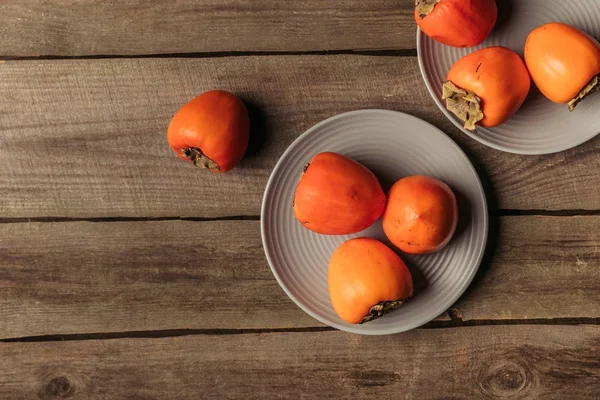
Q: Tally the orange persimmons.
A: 7